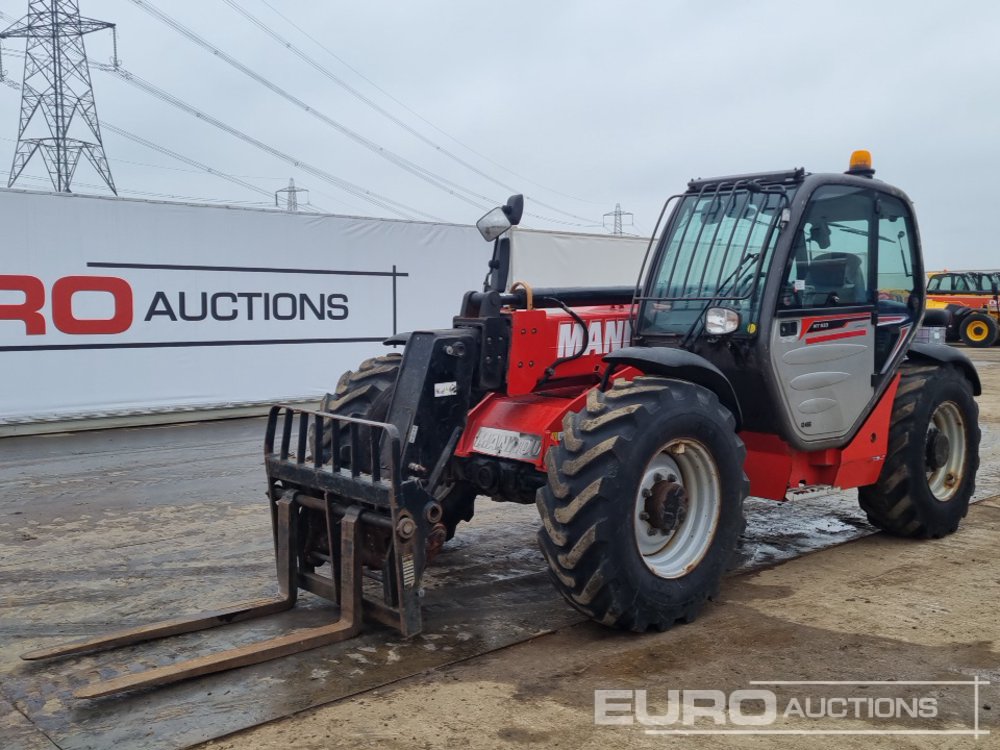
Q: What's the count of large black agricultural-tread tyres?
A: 3